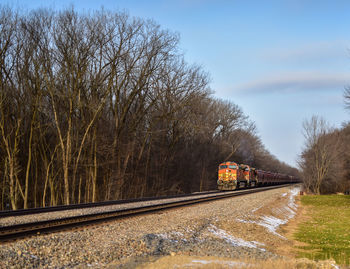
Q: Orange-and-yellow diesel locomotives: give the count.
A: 2